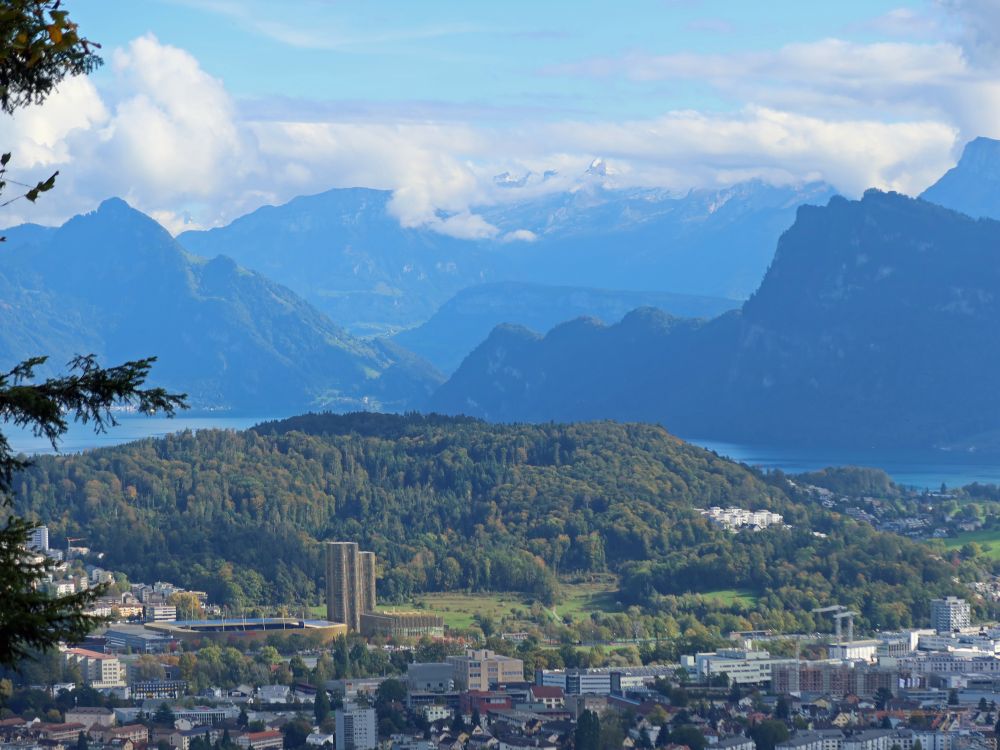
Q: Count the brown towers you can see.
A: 2